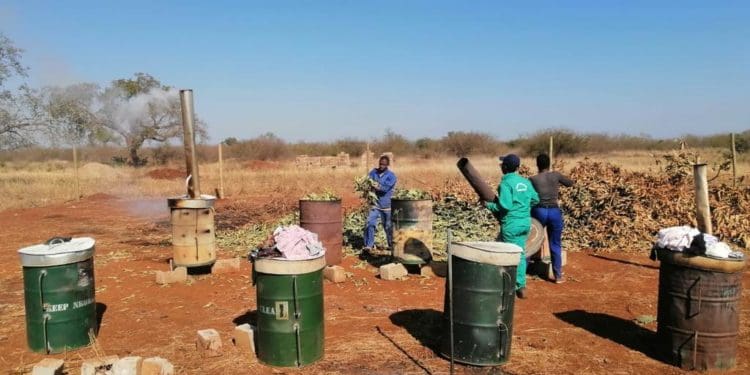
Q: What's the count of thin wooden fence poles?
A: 5